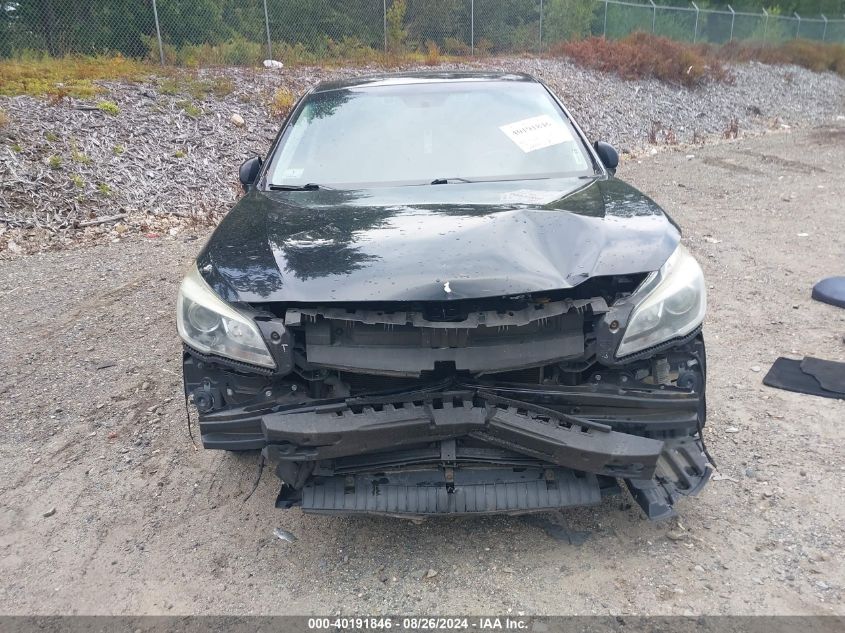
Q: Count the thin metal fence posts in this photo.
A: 12